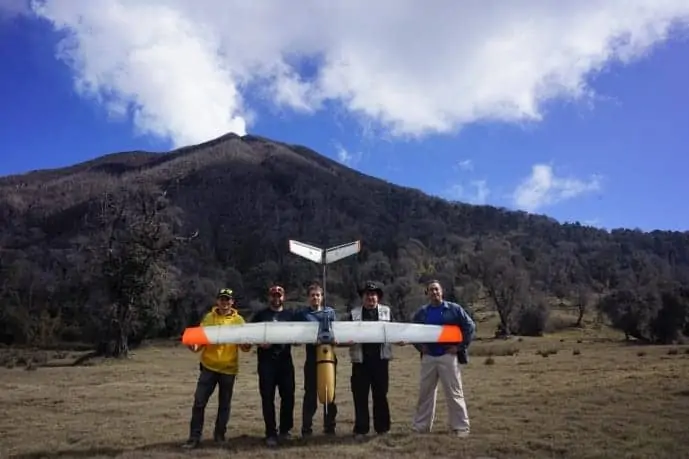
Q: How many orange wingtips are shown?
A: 2